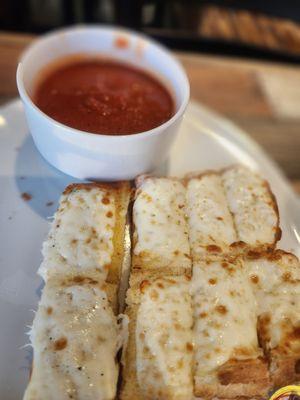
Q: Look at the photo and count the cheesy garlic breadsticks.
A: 8